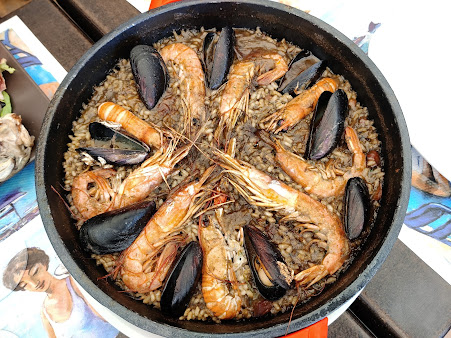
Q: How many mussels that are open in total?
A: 5